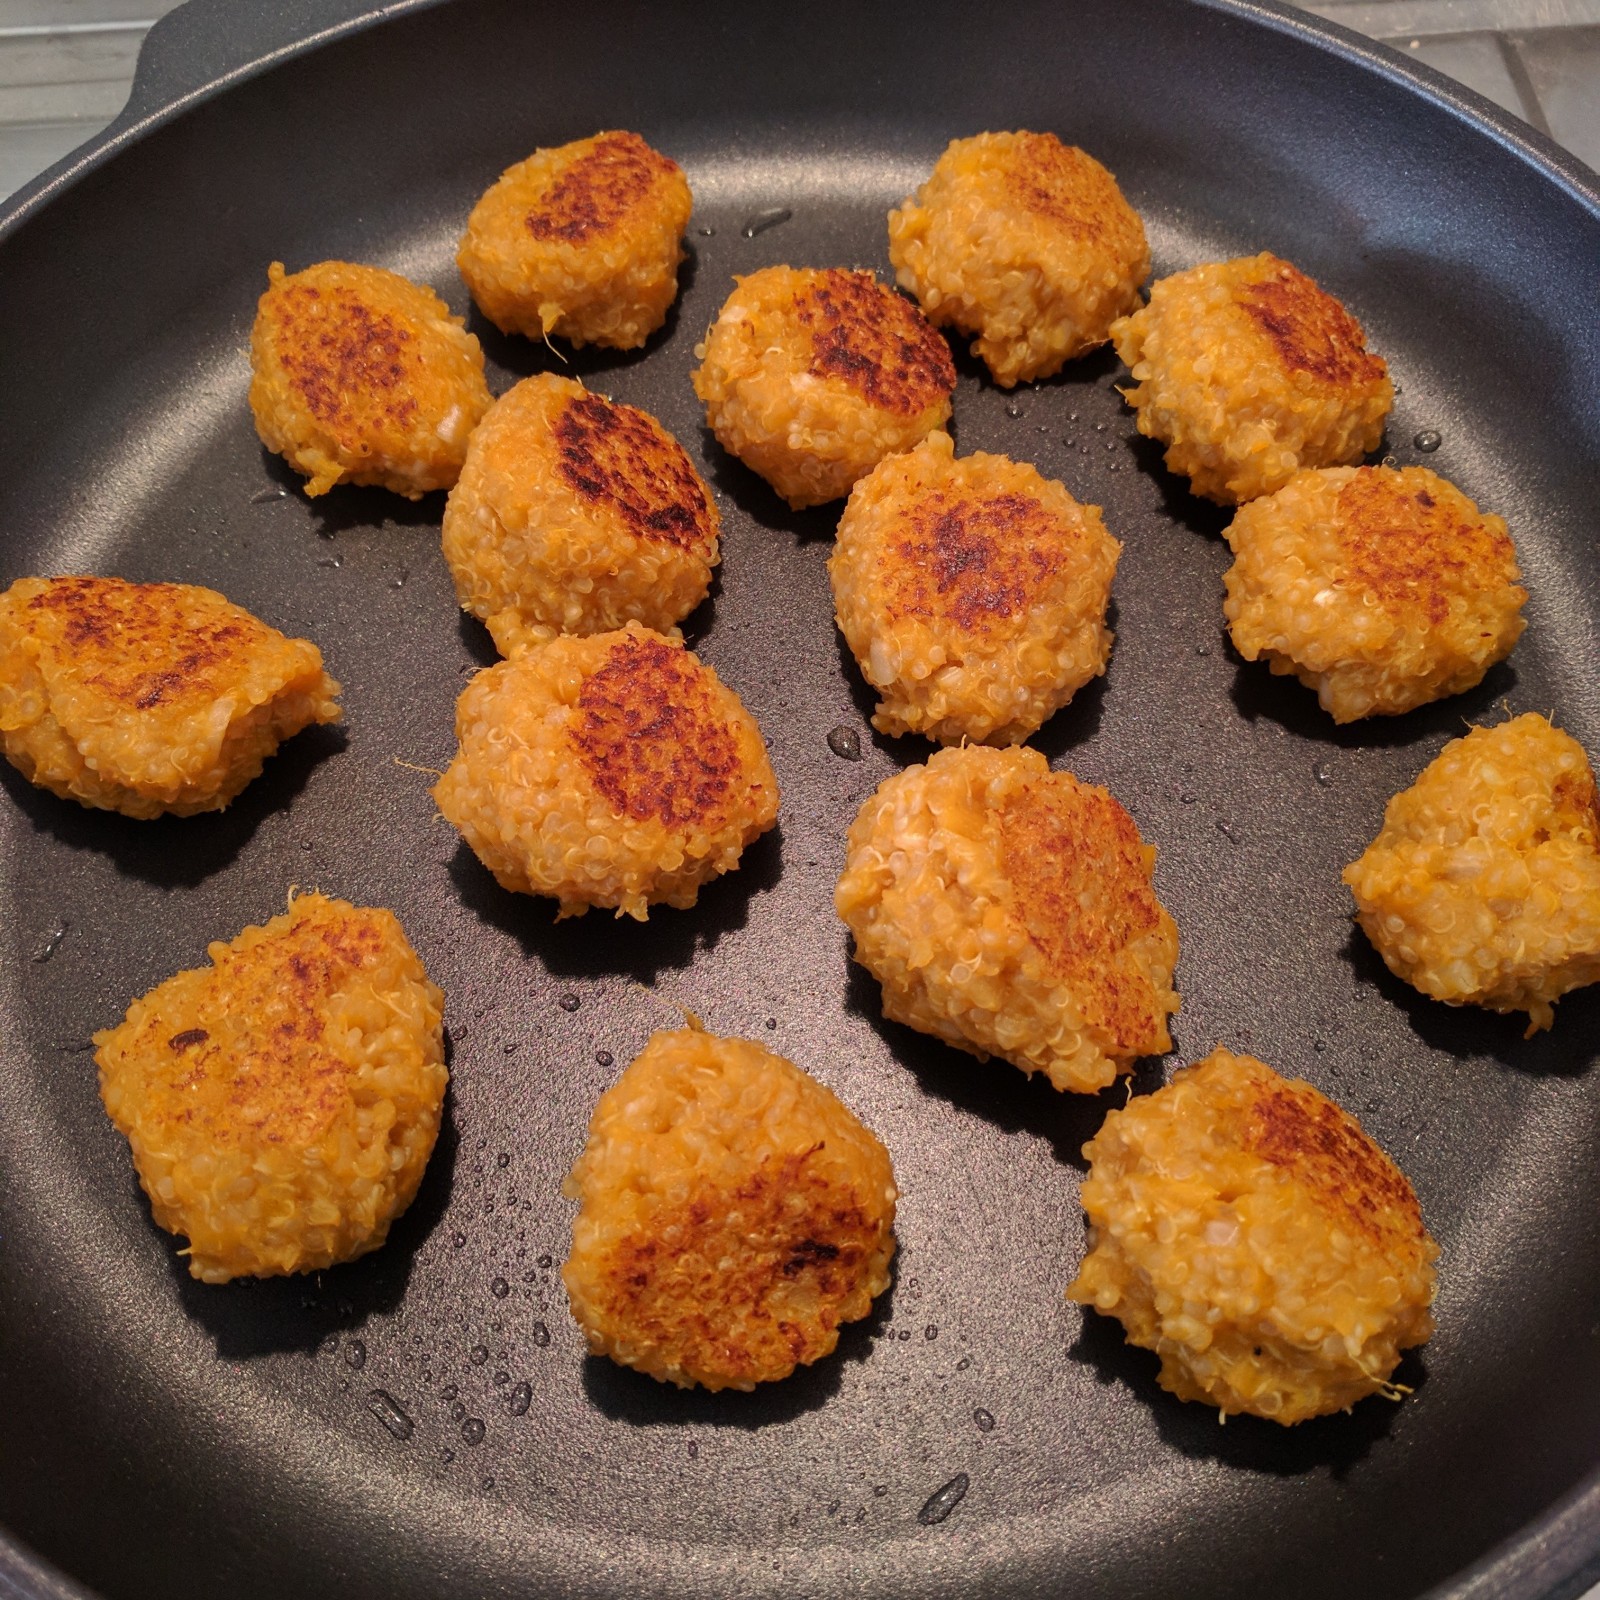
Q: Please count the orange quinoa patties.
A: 15